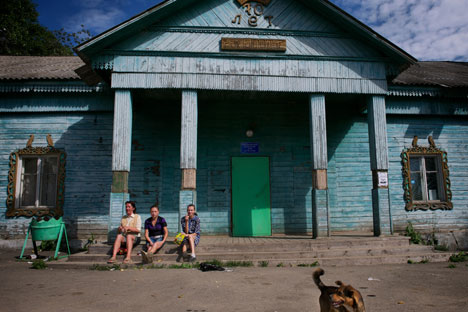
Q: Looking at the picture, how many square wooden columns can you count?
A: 4